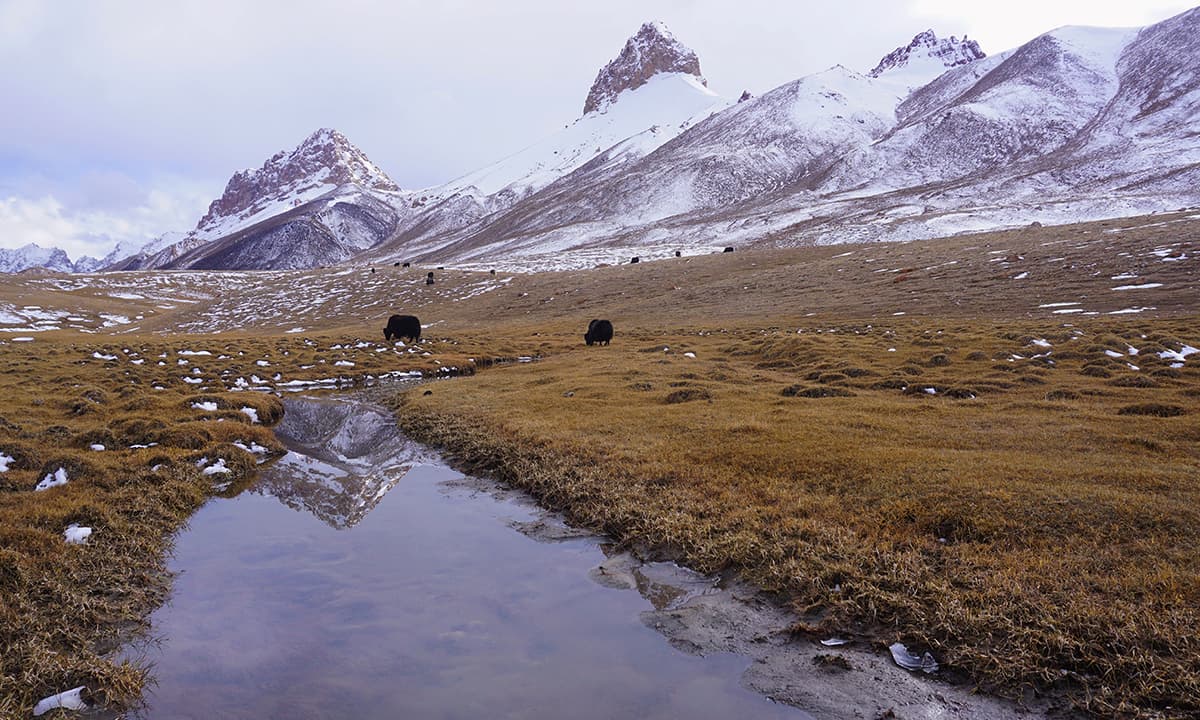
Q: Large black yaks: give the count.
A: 2